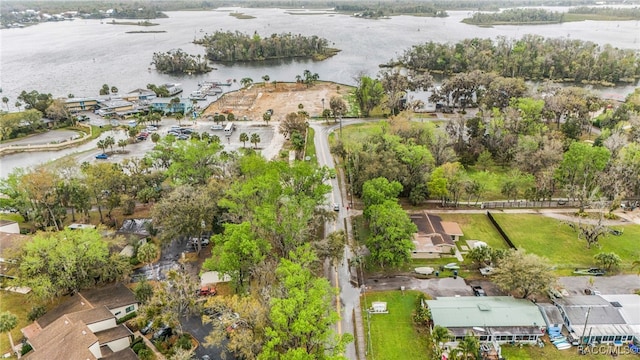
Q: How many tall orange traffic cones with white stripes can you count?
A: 0